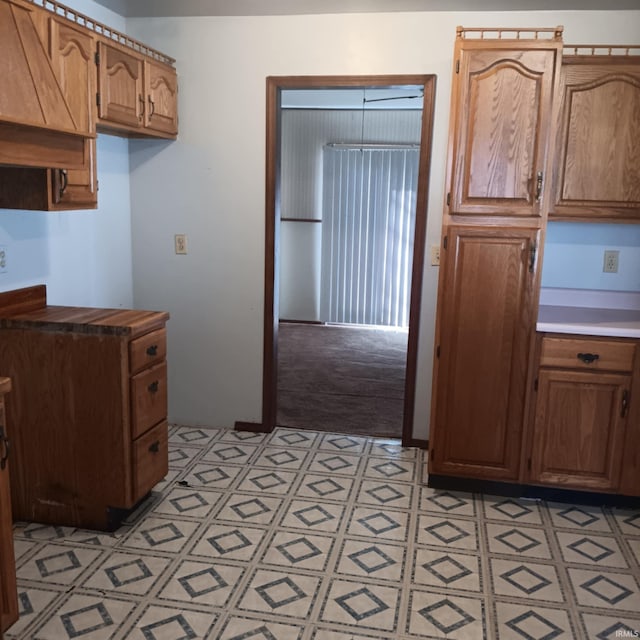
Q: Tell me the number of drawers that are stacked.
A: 3